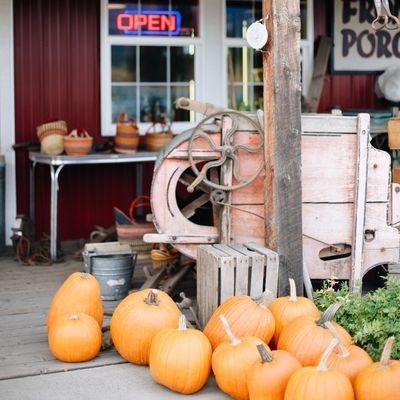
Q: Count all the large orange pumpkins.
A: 12